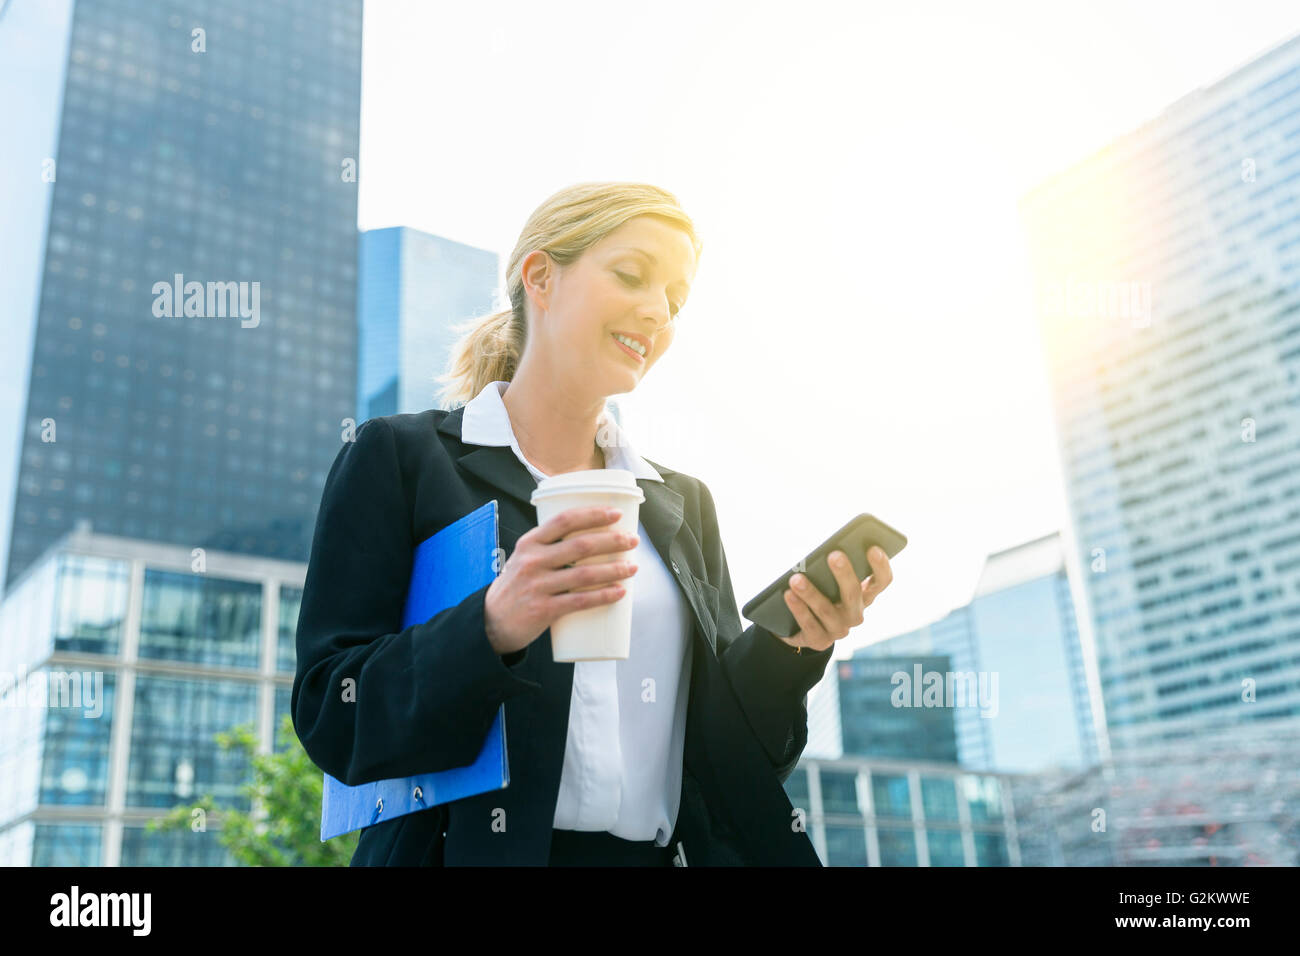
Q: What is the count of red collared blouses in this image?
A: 0